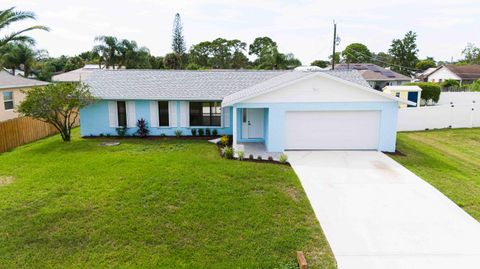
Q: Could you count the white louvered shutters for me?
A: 6